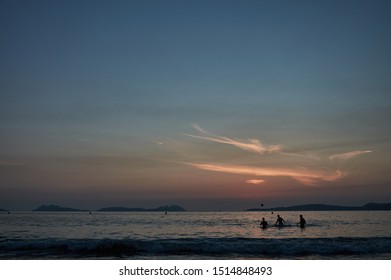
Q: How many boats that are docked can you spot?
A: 0